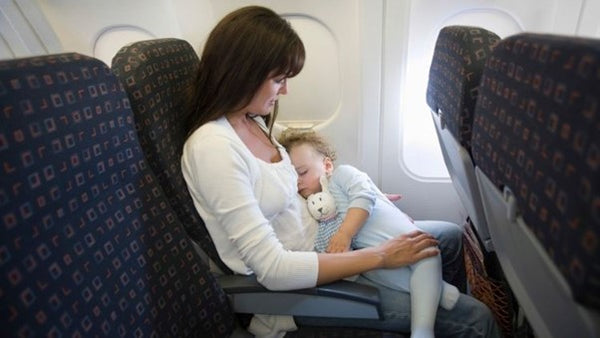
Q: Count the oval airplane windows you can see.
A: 3